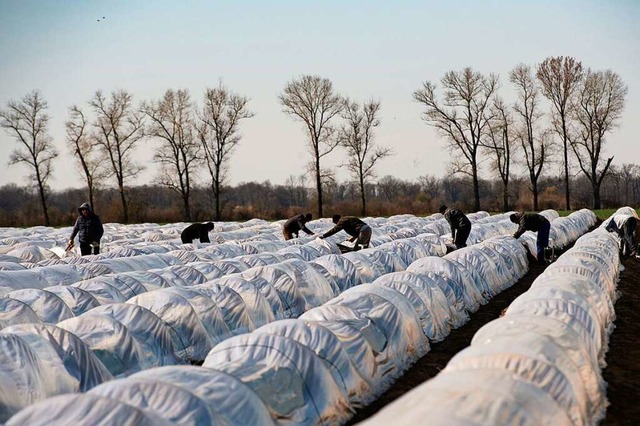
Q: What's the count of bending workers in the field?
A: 6